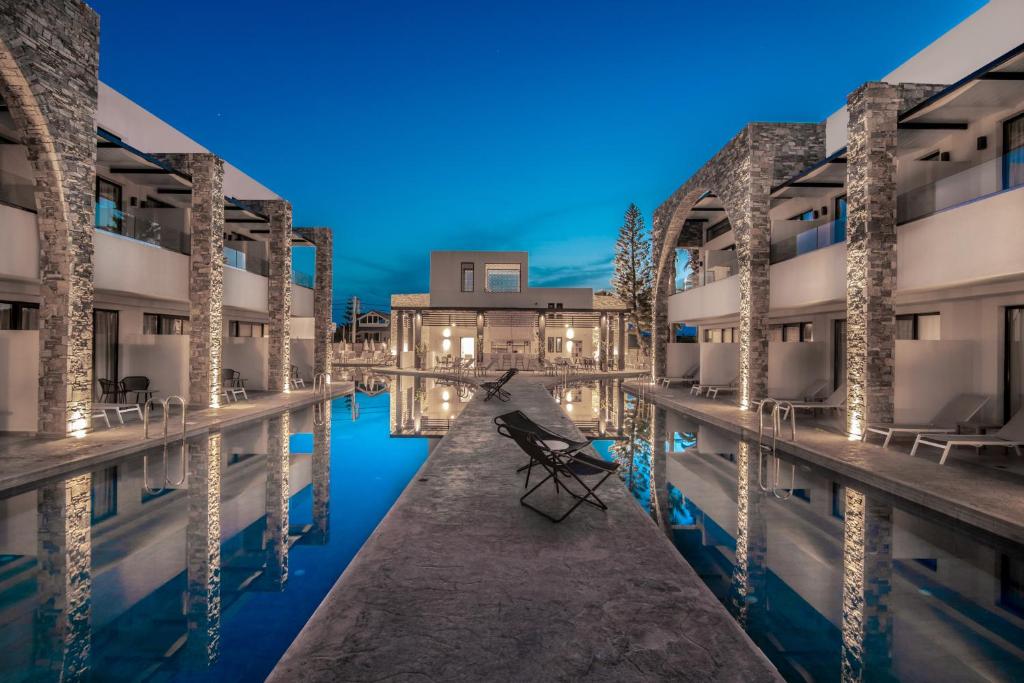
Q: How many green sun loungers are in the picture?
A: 0